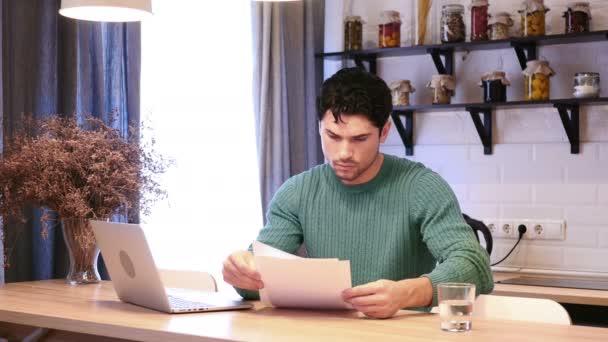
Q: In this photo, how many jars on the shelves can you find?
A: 12